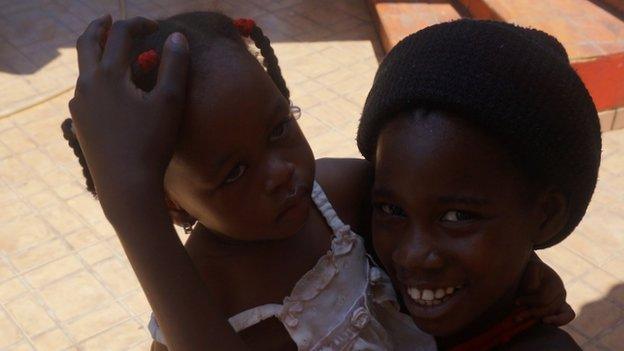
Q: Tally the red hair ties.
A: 2